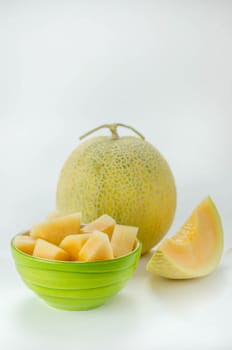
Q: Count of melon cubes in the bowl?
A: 7